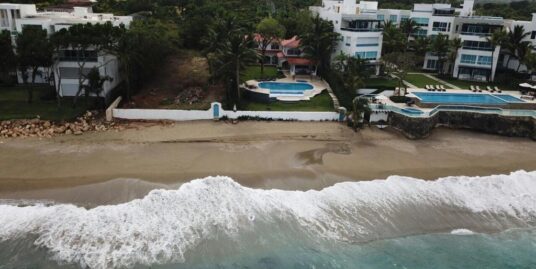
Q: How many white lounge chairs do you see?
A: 8